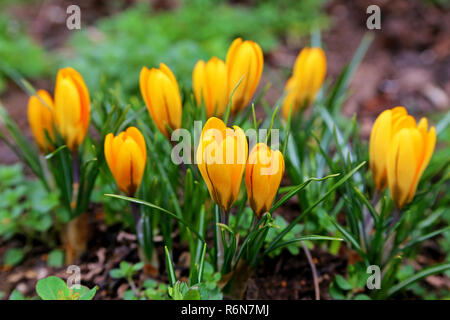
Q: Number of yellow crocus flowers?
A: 12